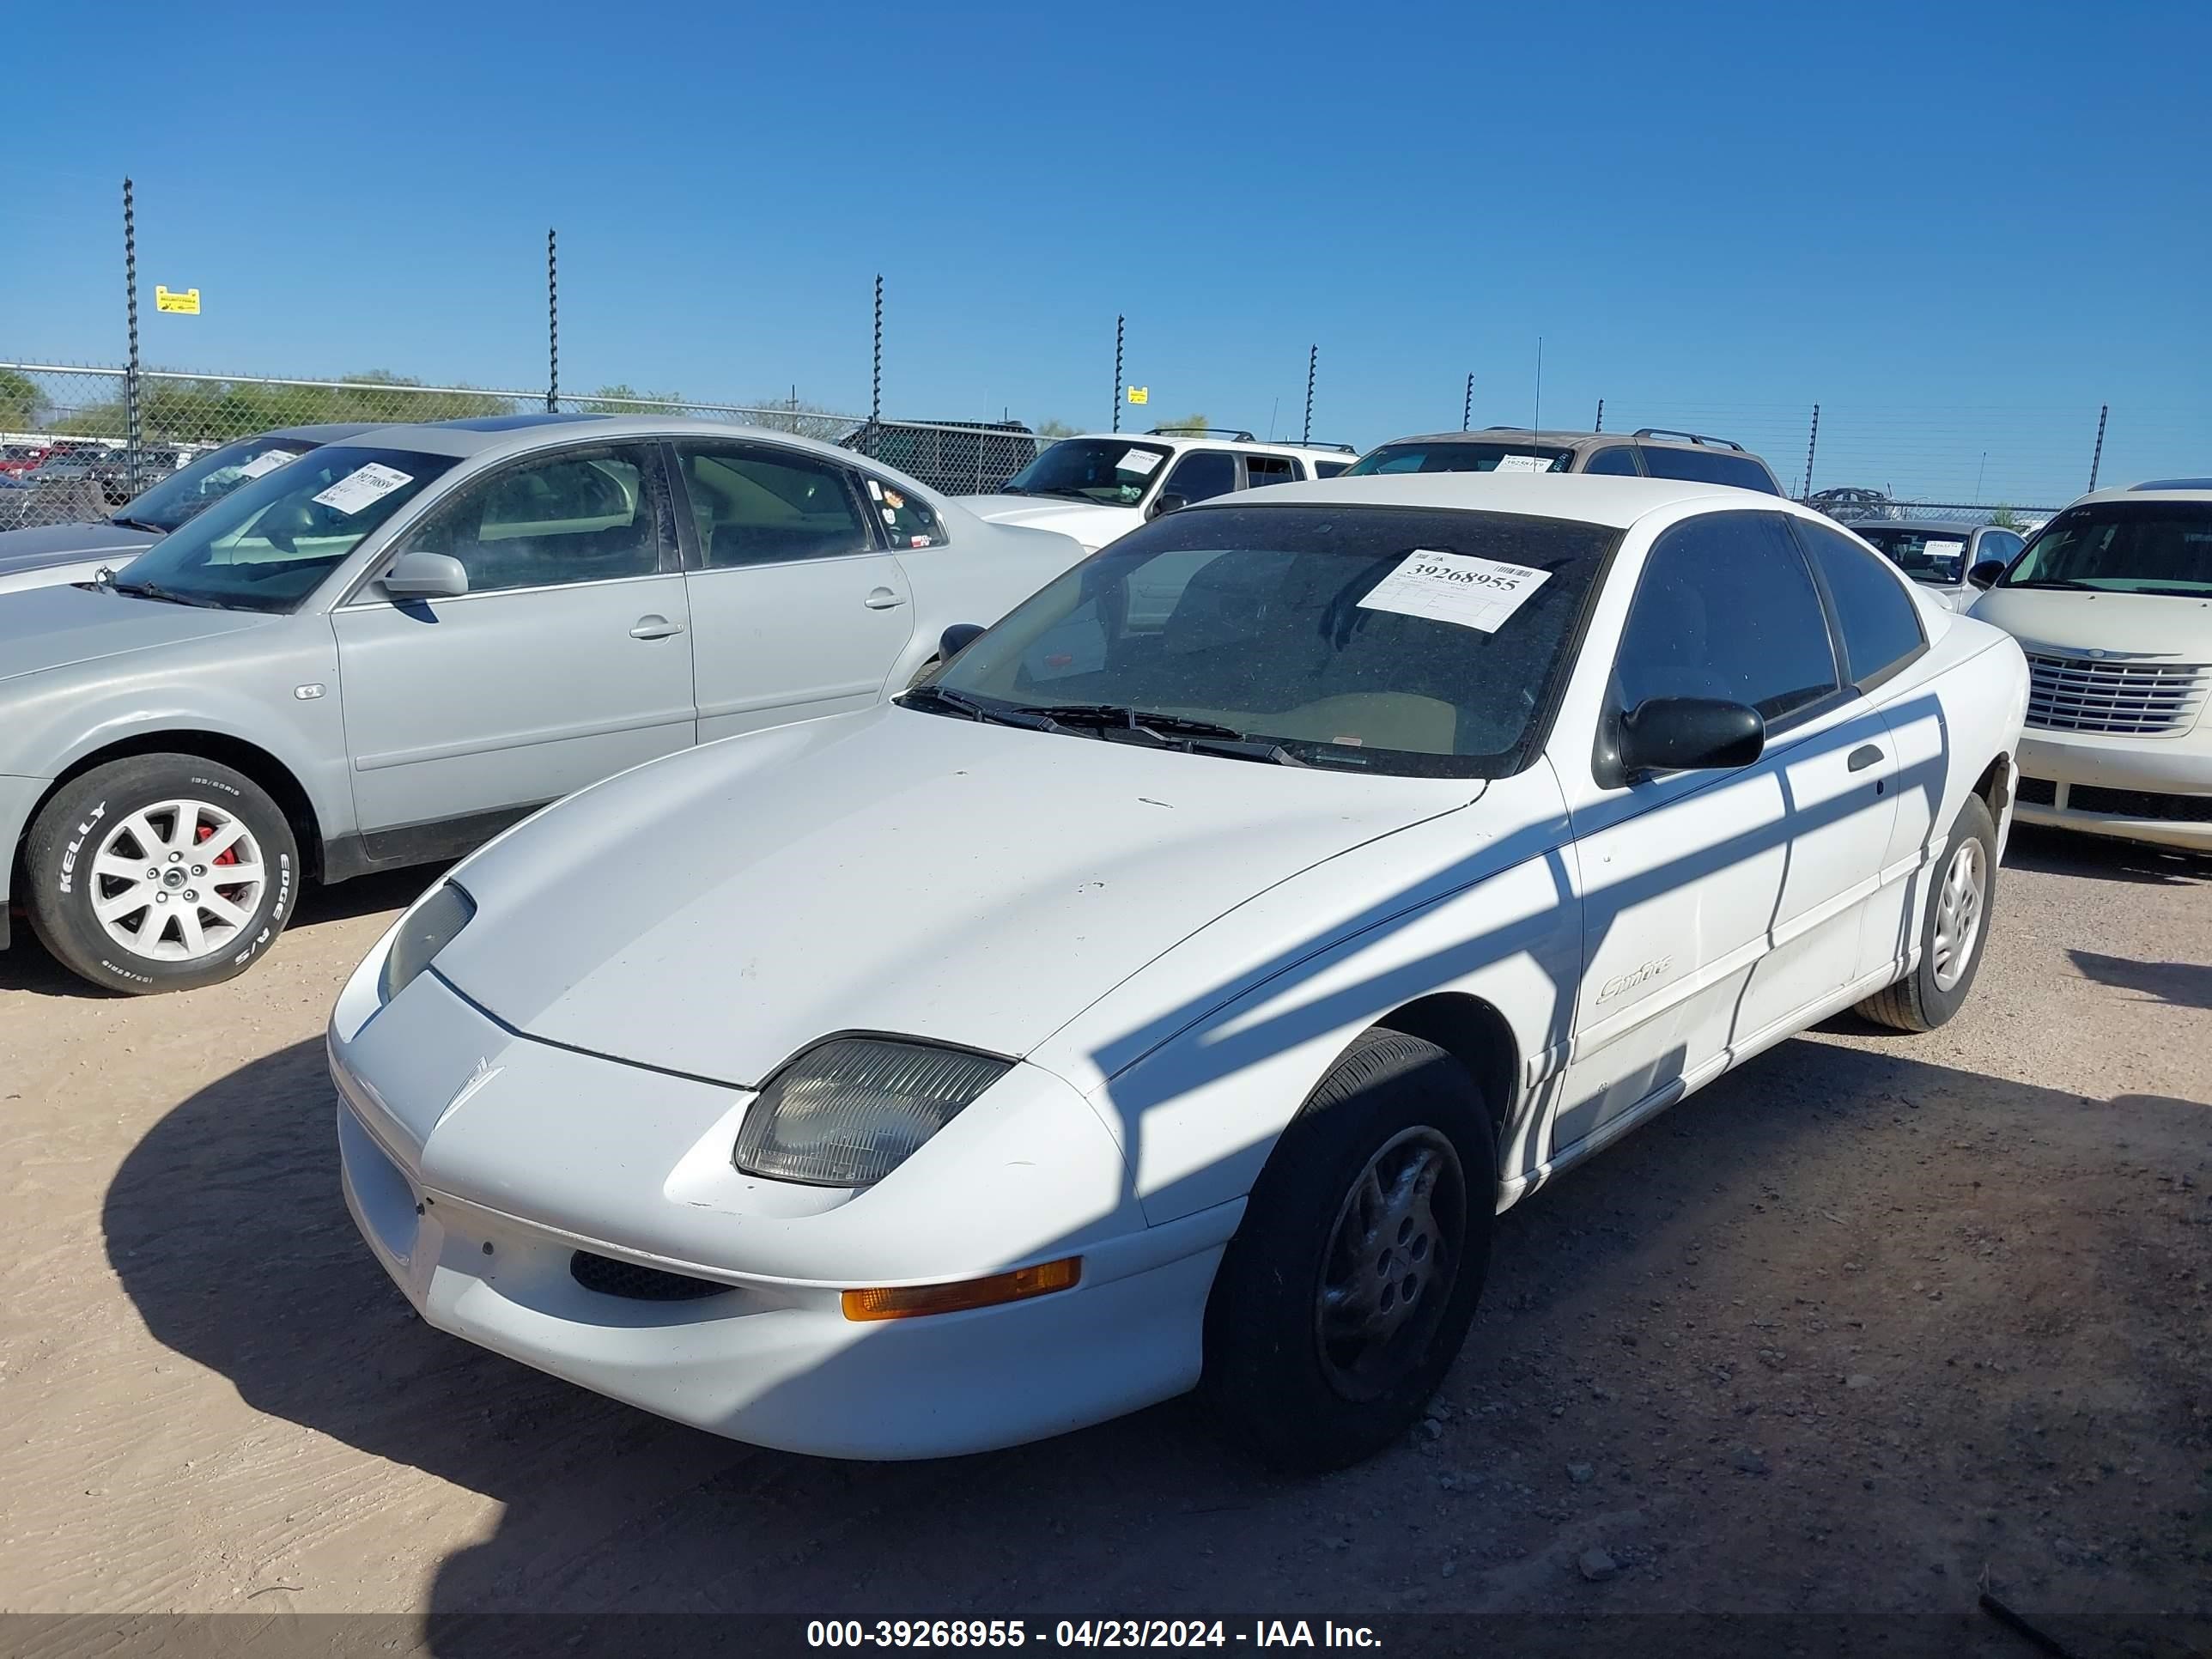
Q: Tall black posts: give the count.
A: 9